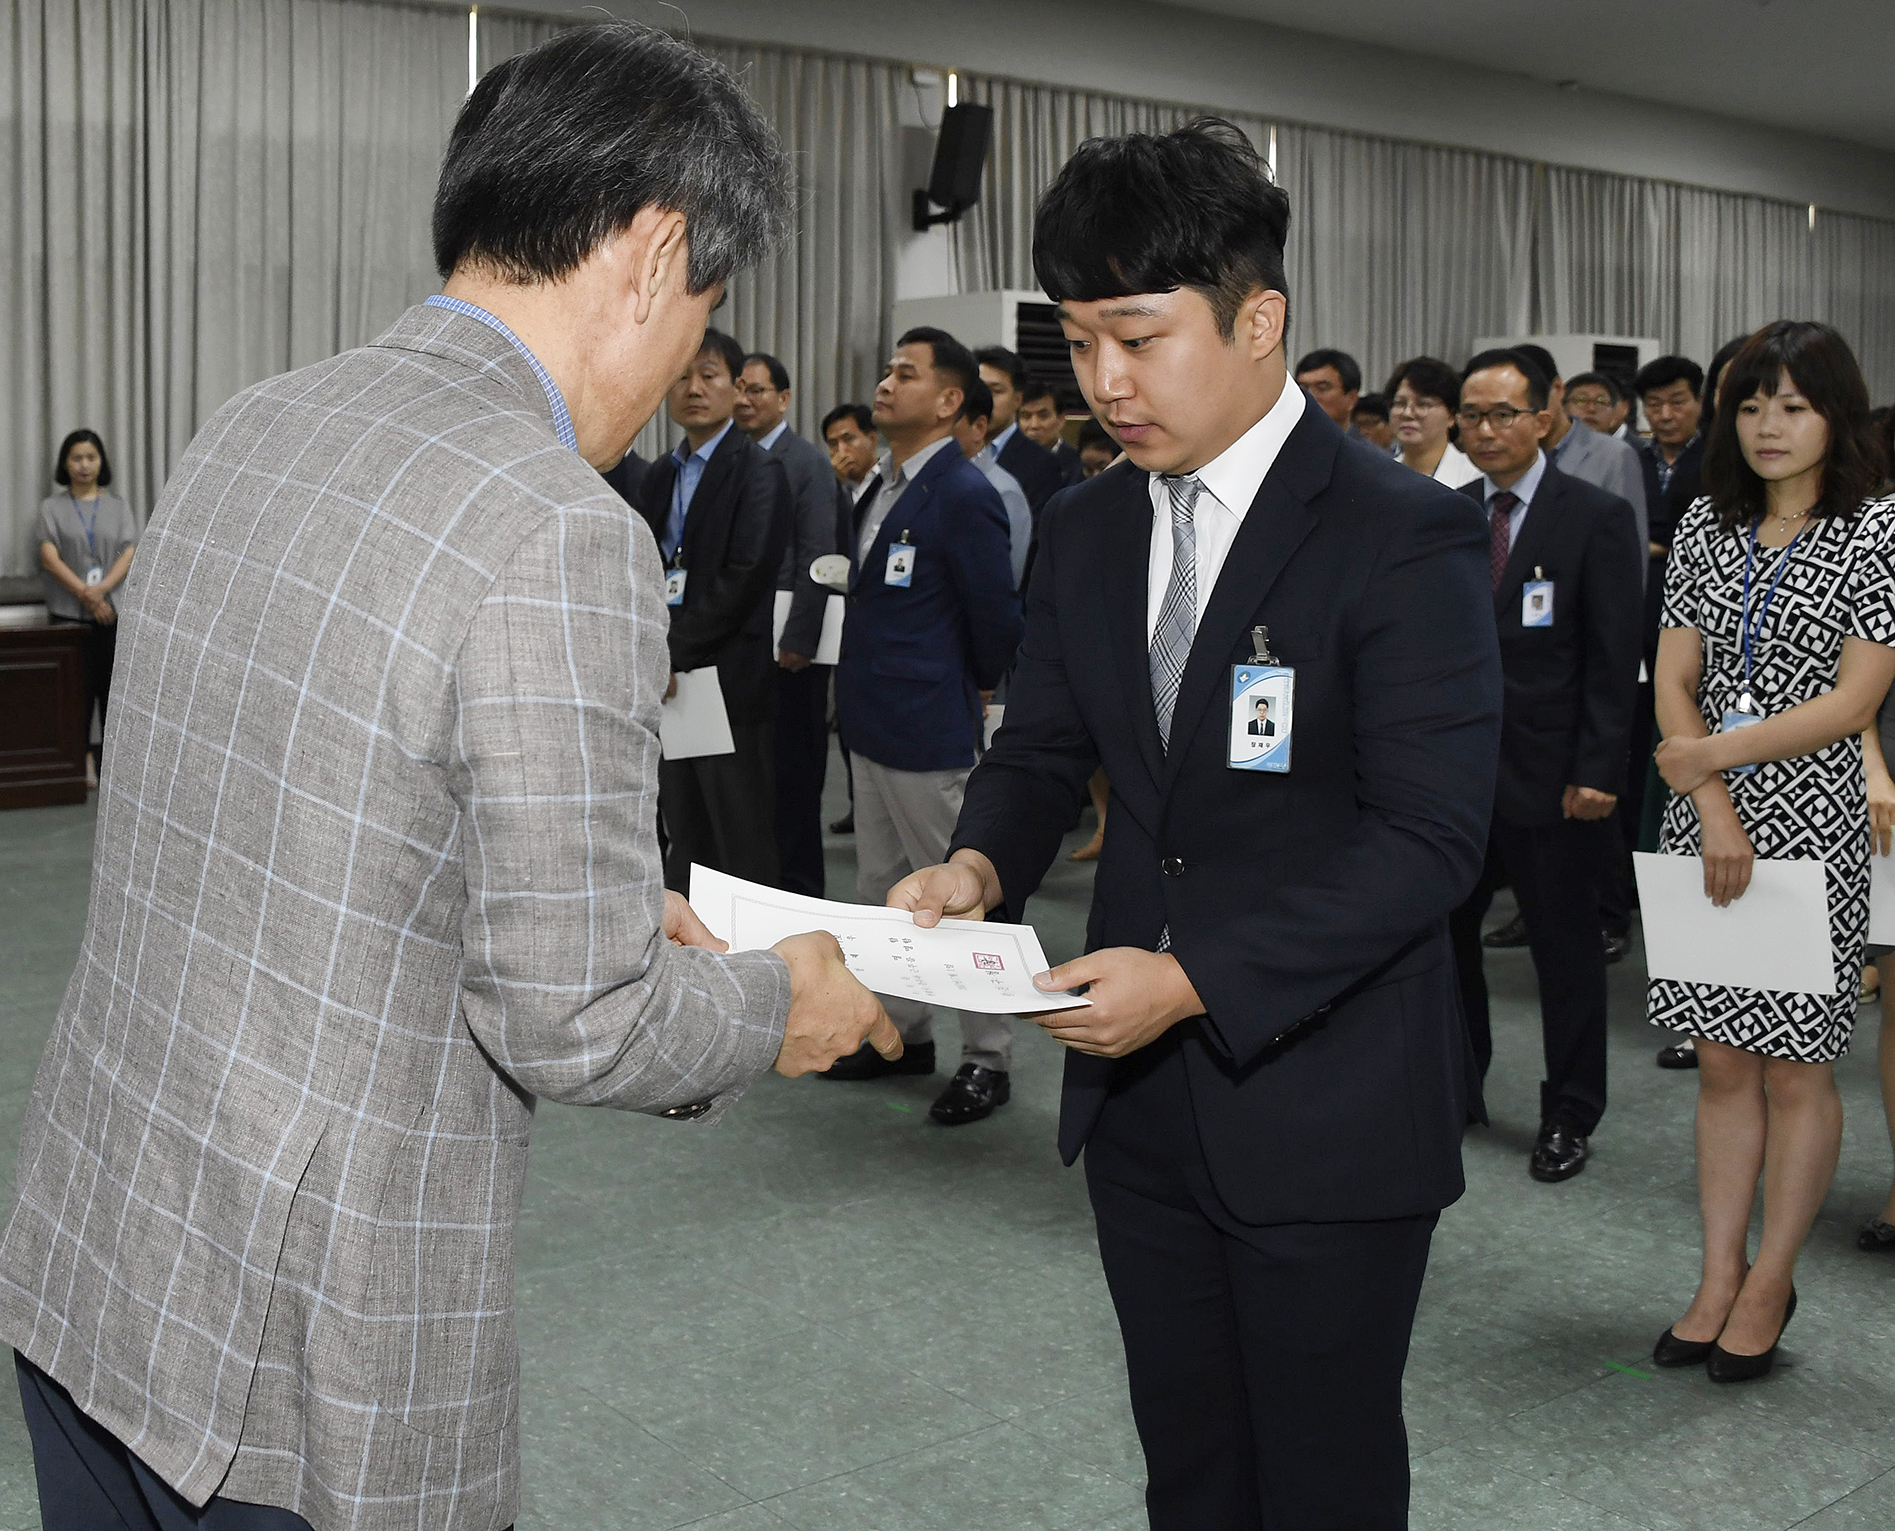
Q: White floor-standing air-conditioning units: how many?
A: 2